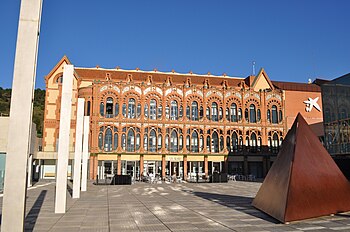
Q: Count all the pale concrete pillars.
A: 4